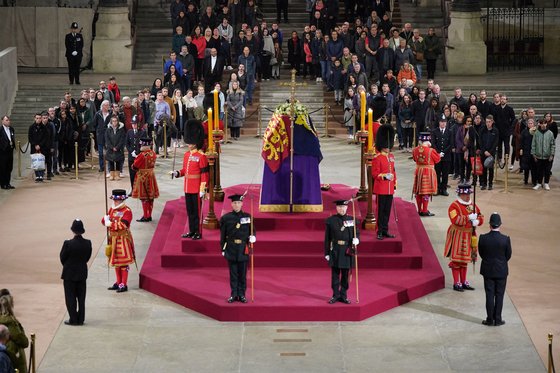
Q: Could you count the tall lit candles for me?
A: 4